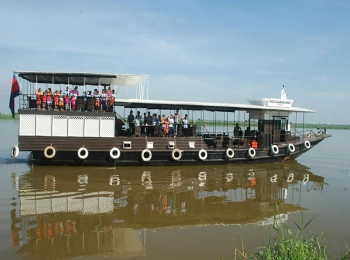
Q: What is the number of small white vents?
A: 4